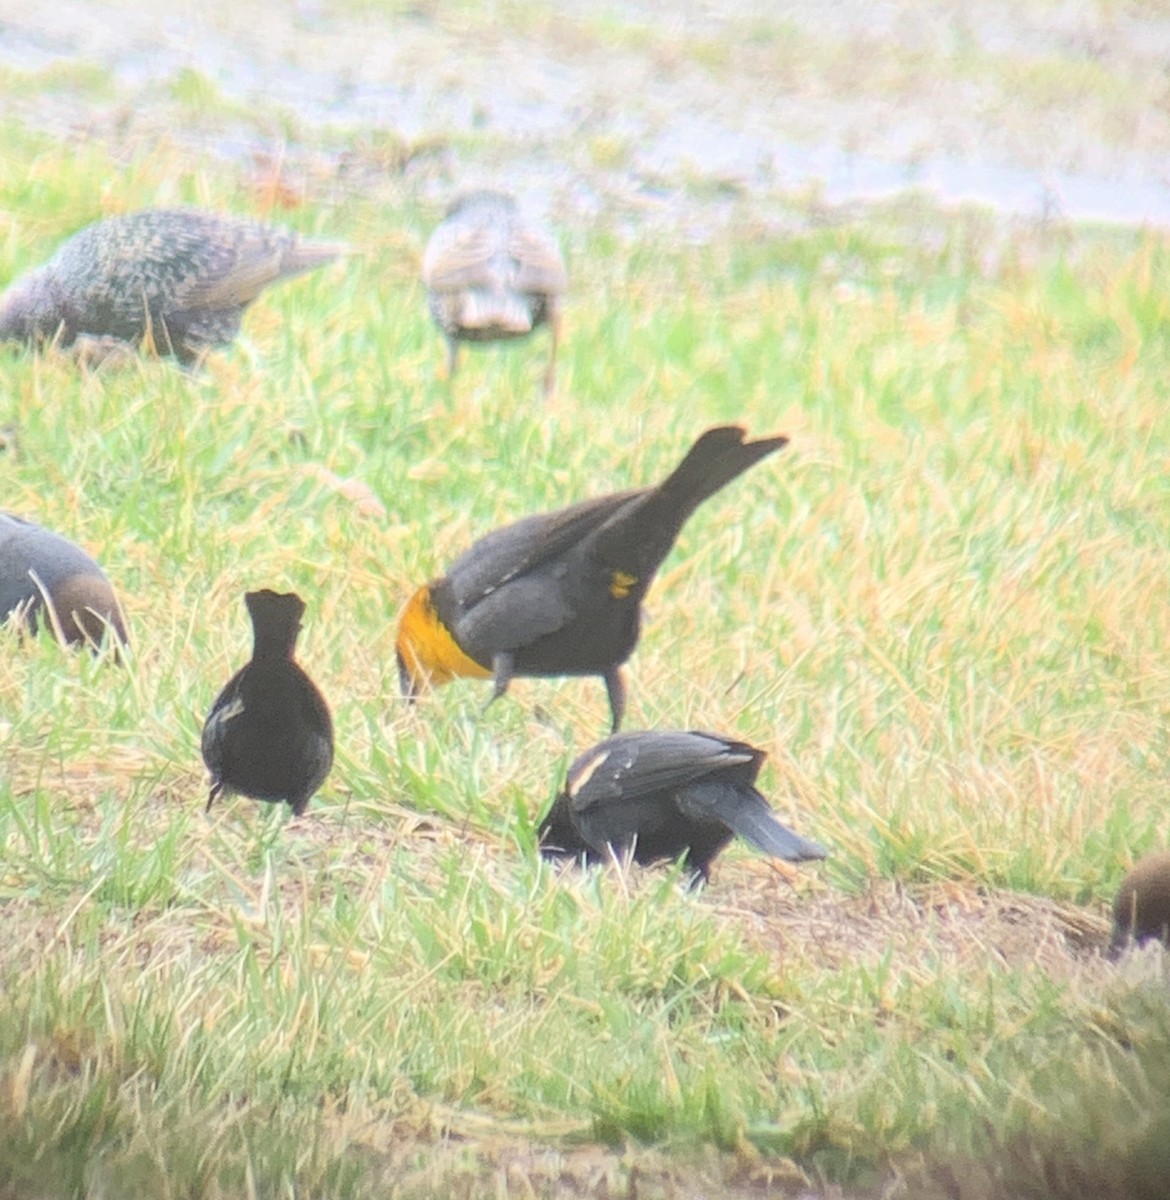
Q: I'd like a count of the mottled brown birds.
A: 2